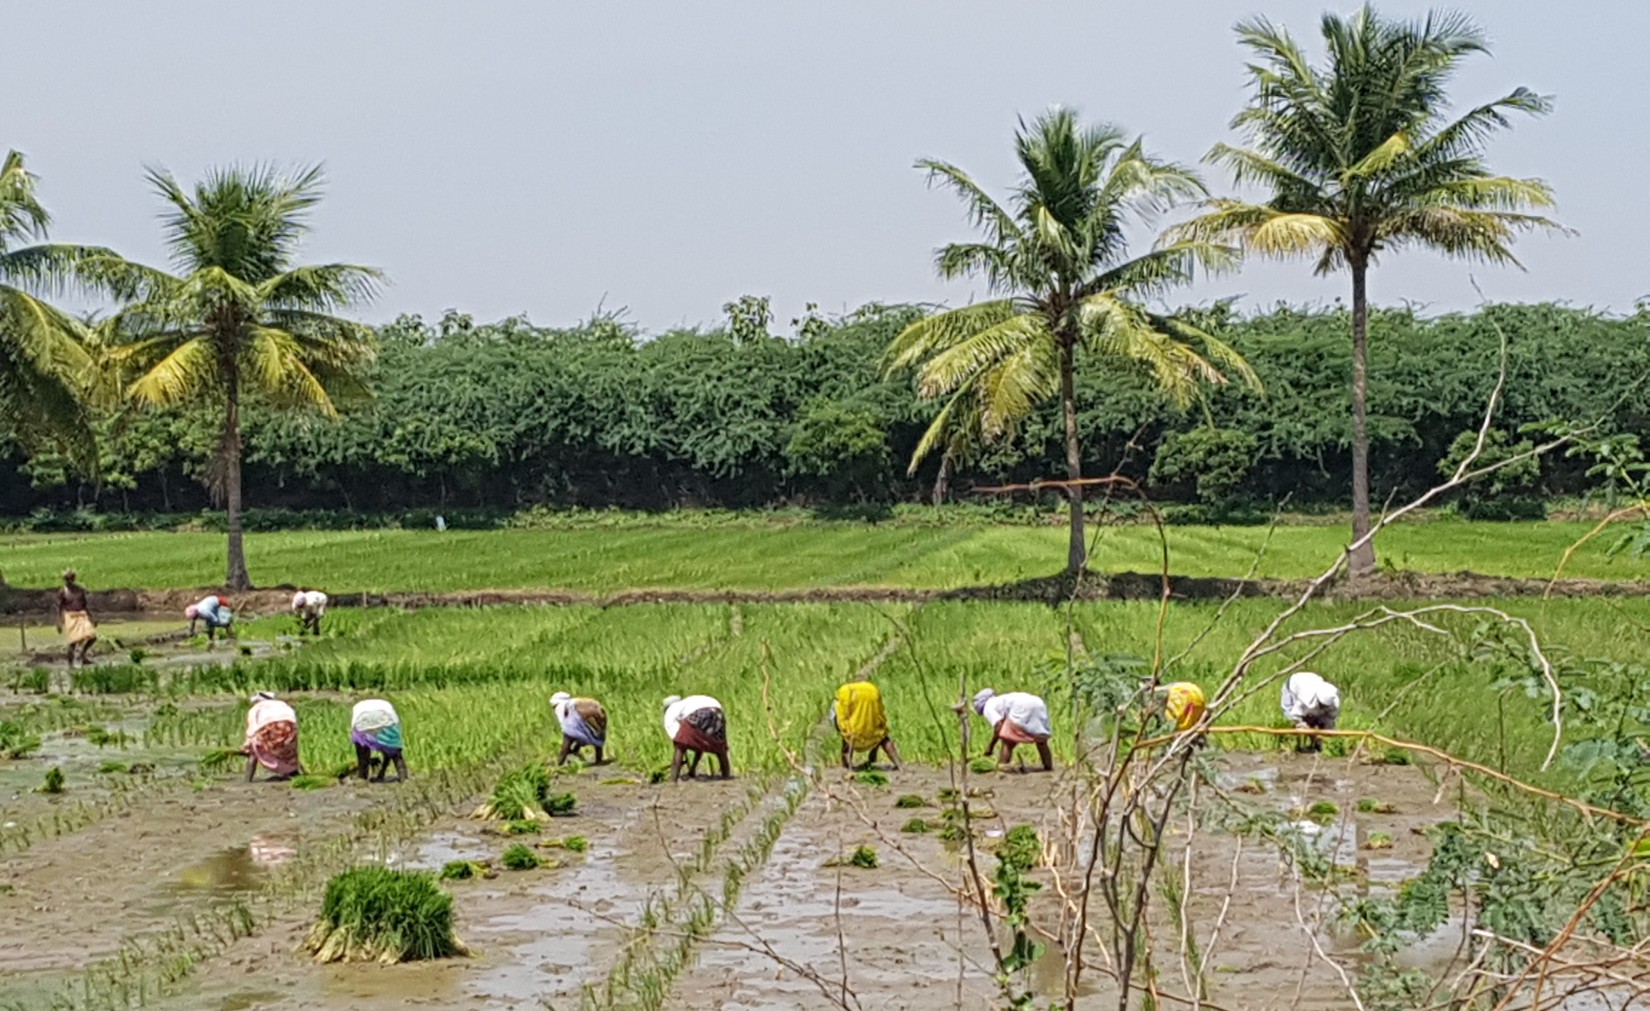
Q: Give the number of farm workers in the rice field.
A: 11